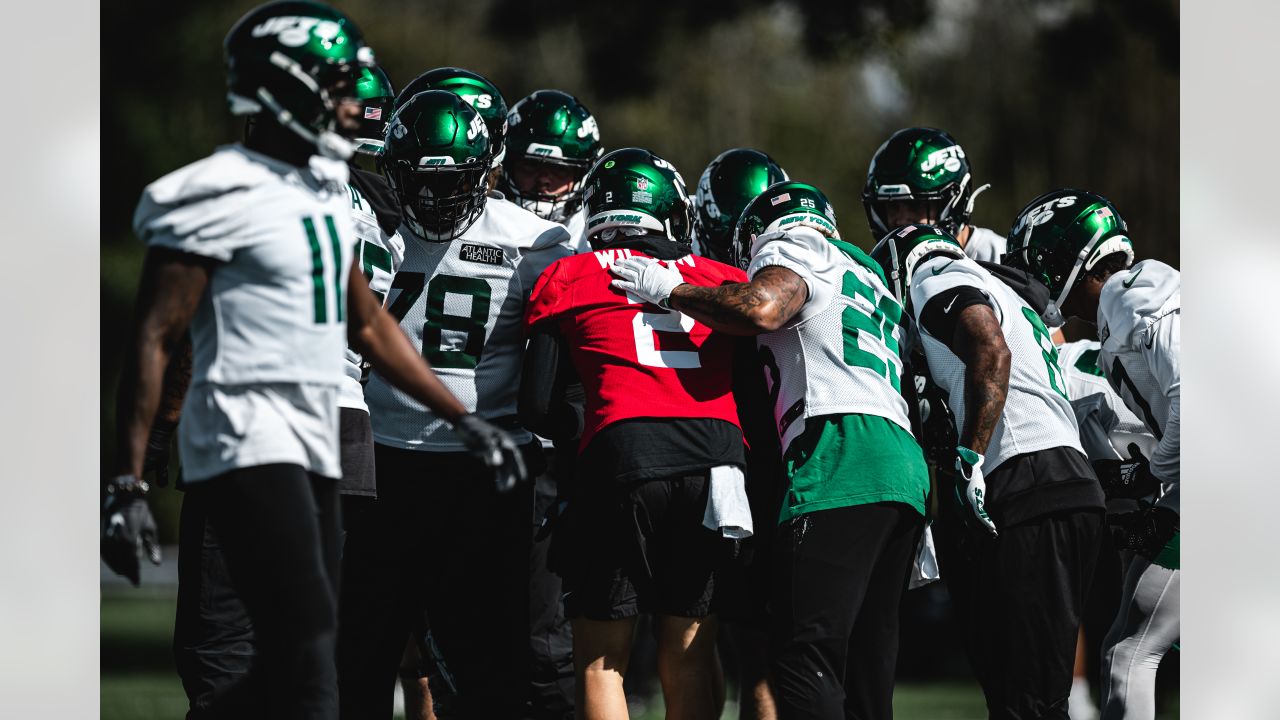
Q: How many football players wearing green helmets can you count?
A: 11